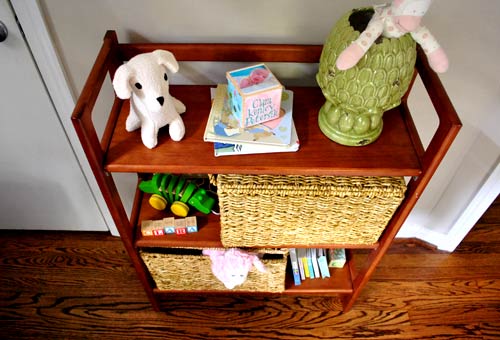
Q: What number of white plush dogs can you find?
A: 1